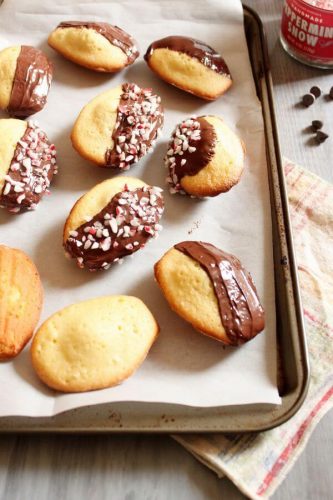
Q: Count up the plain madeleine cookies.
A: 2